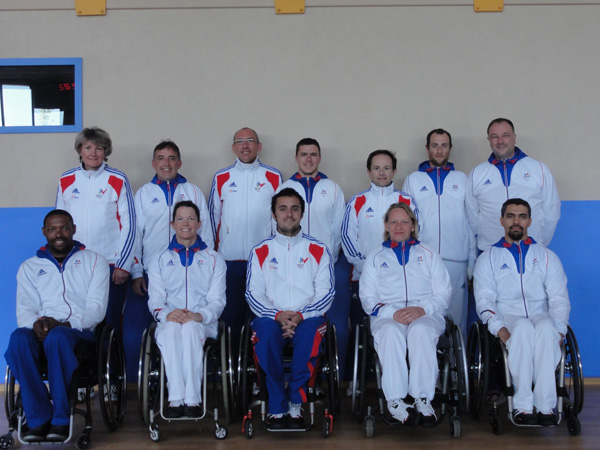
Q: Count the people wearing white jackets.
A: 12